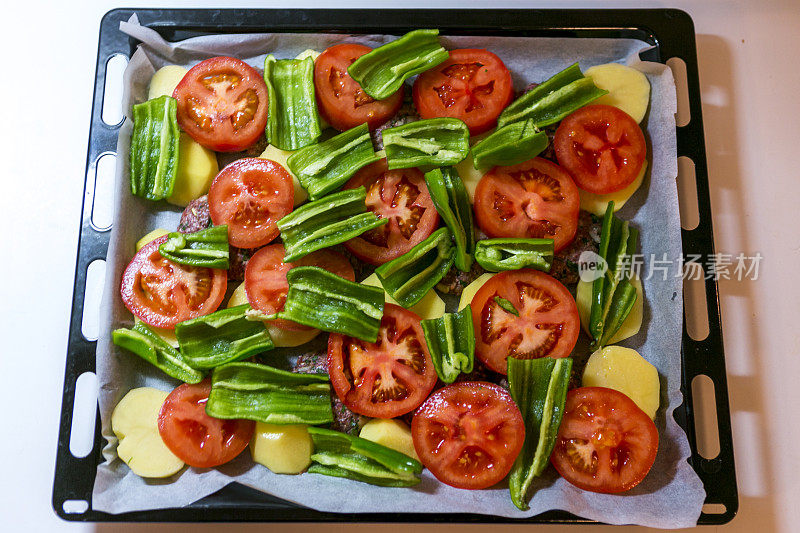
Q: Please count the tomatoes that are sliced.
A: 14